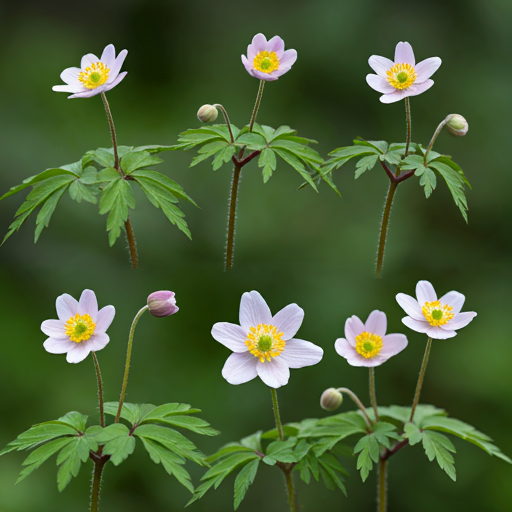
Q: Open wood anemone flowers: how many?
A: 7